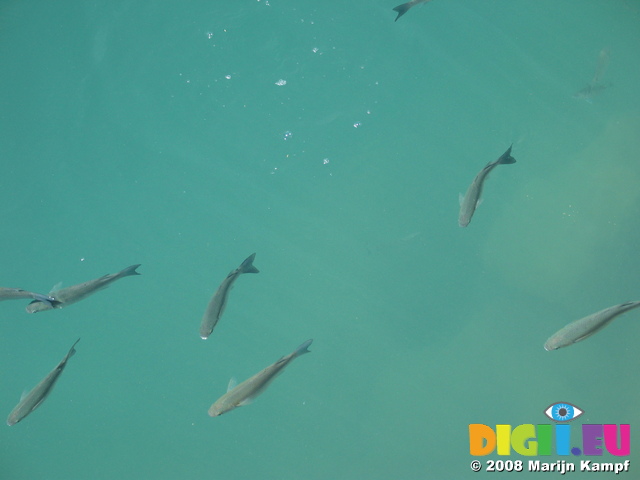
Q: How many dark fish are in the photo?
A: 8